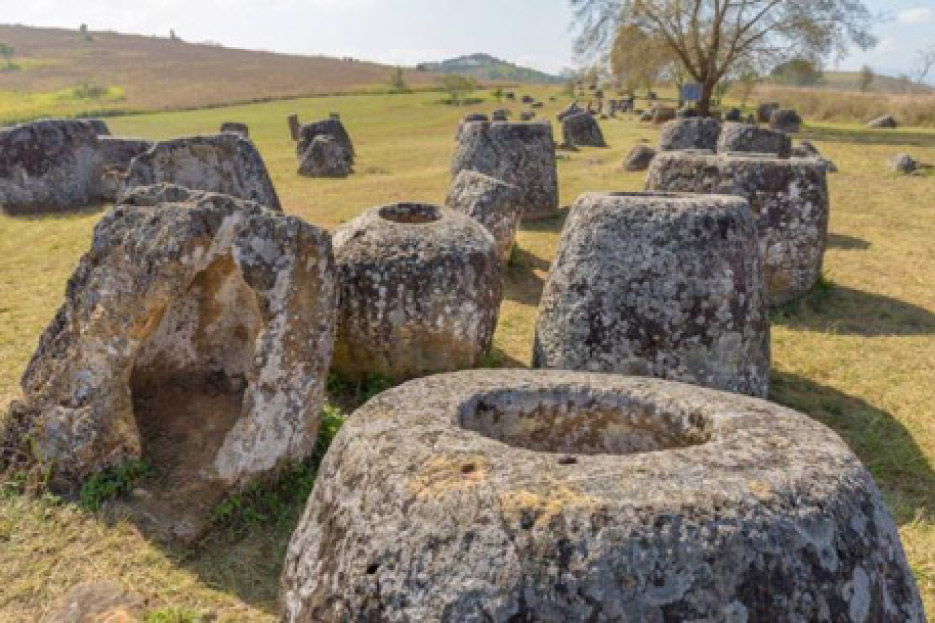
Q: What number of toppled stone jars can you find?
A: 1